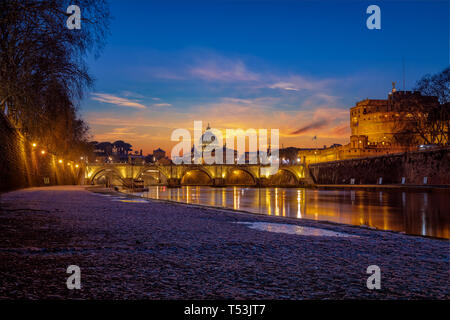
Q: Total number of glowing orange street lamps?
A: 5